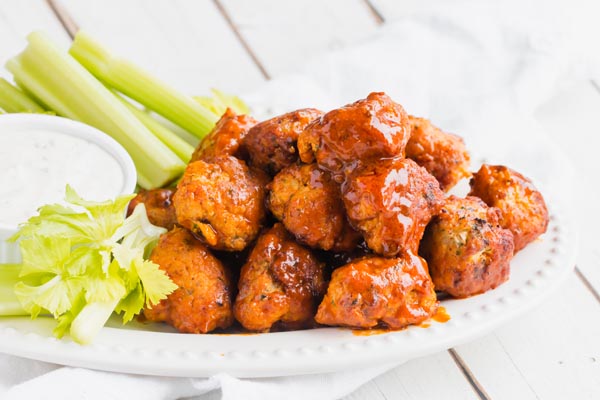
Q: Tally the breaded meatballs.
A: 13